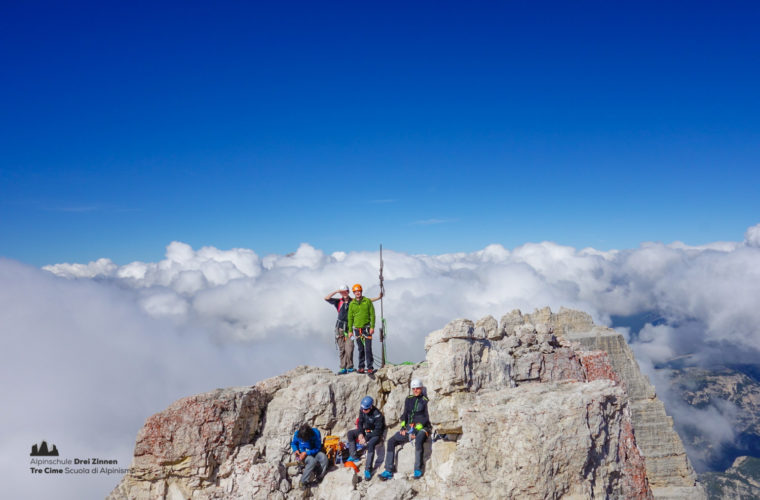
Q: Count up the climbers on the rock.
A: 5